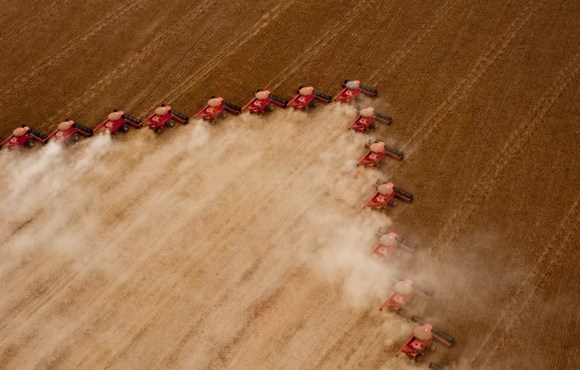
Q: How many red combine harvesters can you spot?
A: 14